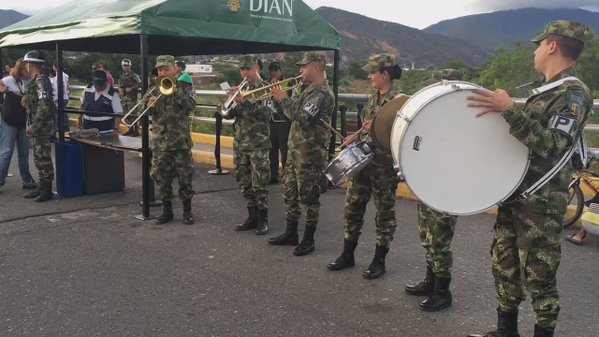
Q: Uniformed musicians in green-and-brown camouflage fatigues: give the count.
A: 6